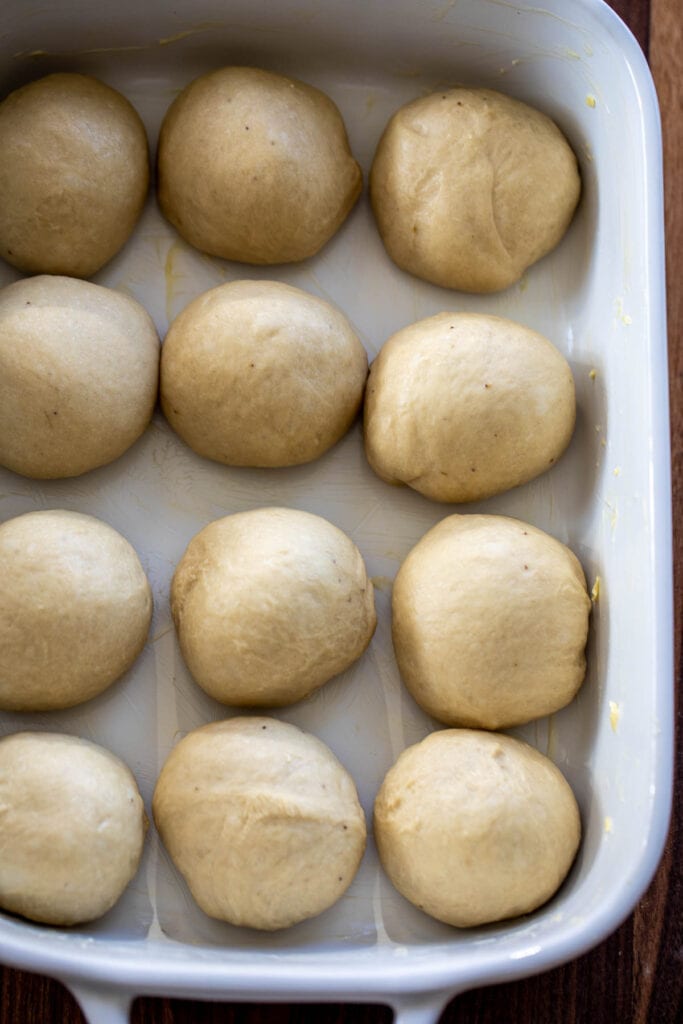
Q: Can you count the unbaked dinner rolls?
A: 12